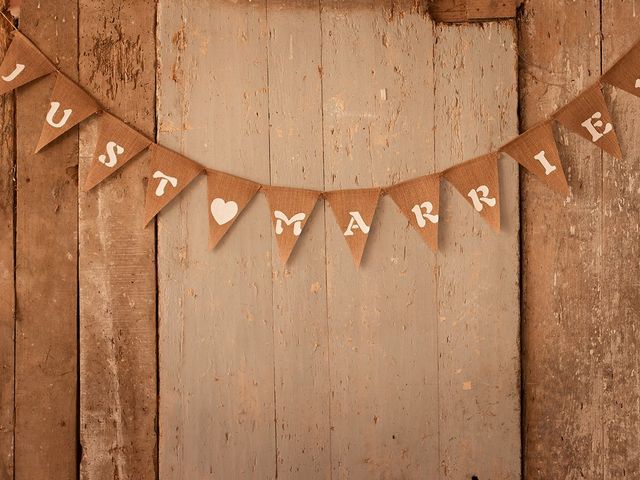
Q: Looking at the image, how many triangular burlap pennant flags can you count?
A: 12